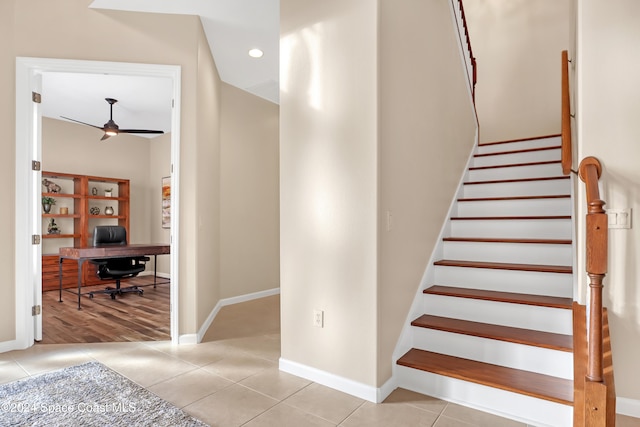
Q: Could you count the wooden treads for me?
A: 11